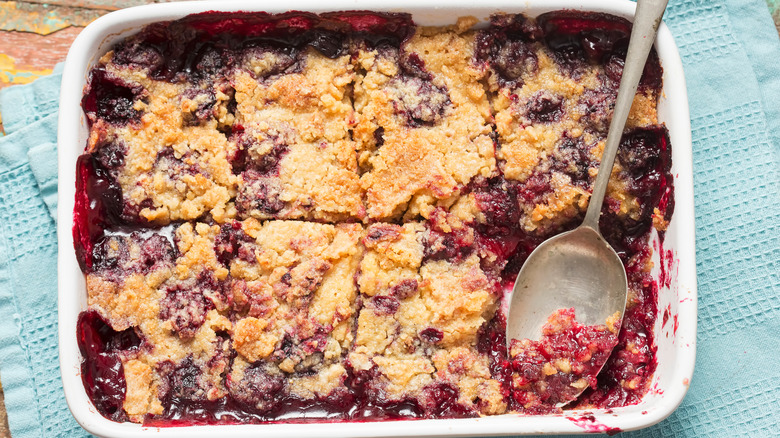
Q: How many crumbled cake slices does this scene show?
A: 7